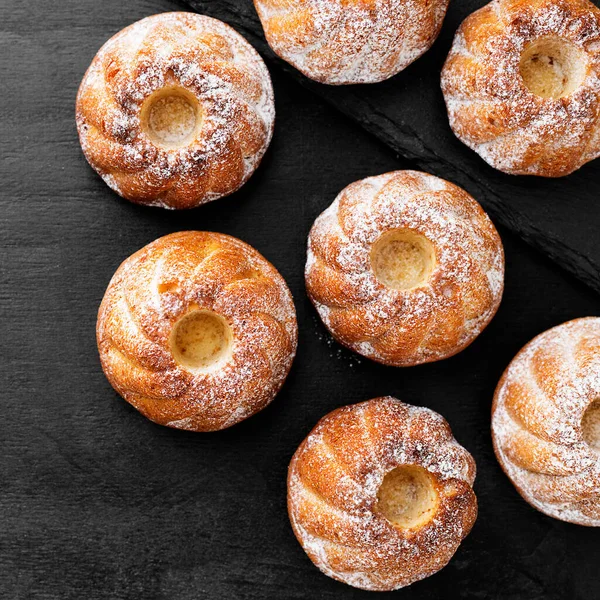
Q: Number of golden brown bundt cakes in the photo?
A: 7